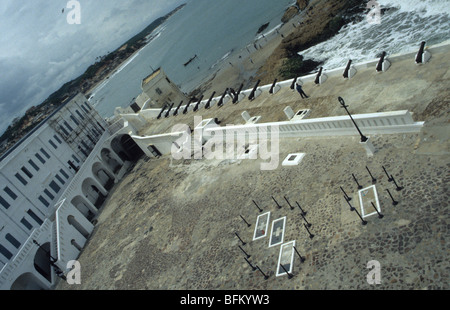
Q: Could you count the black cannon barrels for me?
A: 15